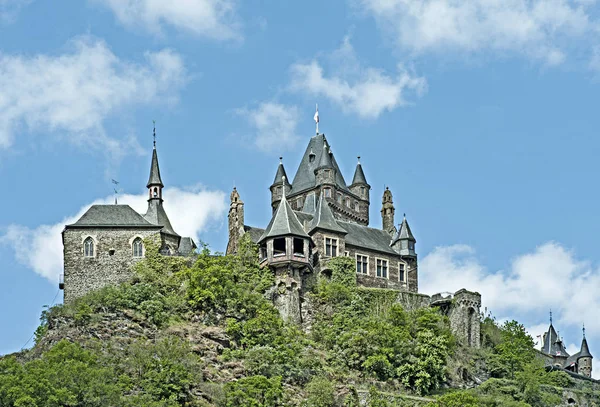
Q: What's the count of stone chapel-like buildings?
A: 1